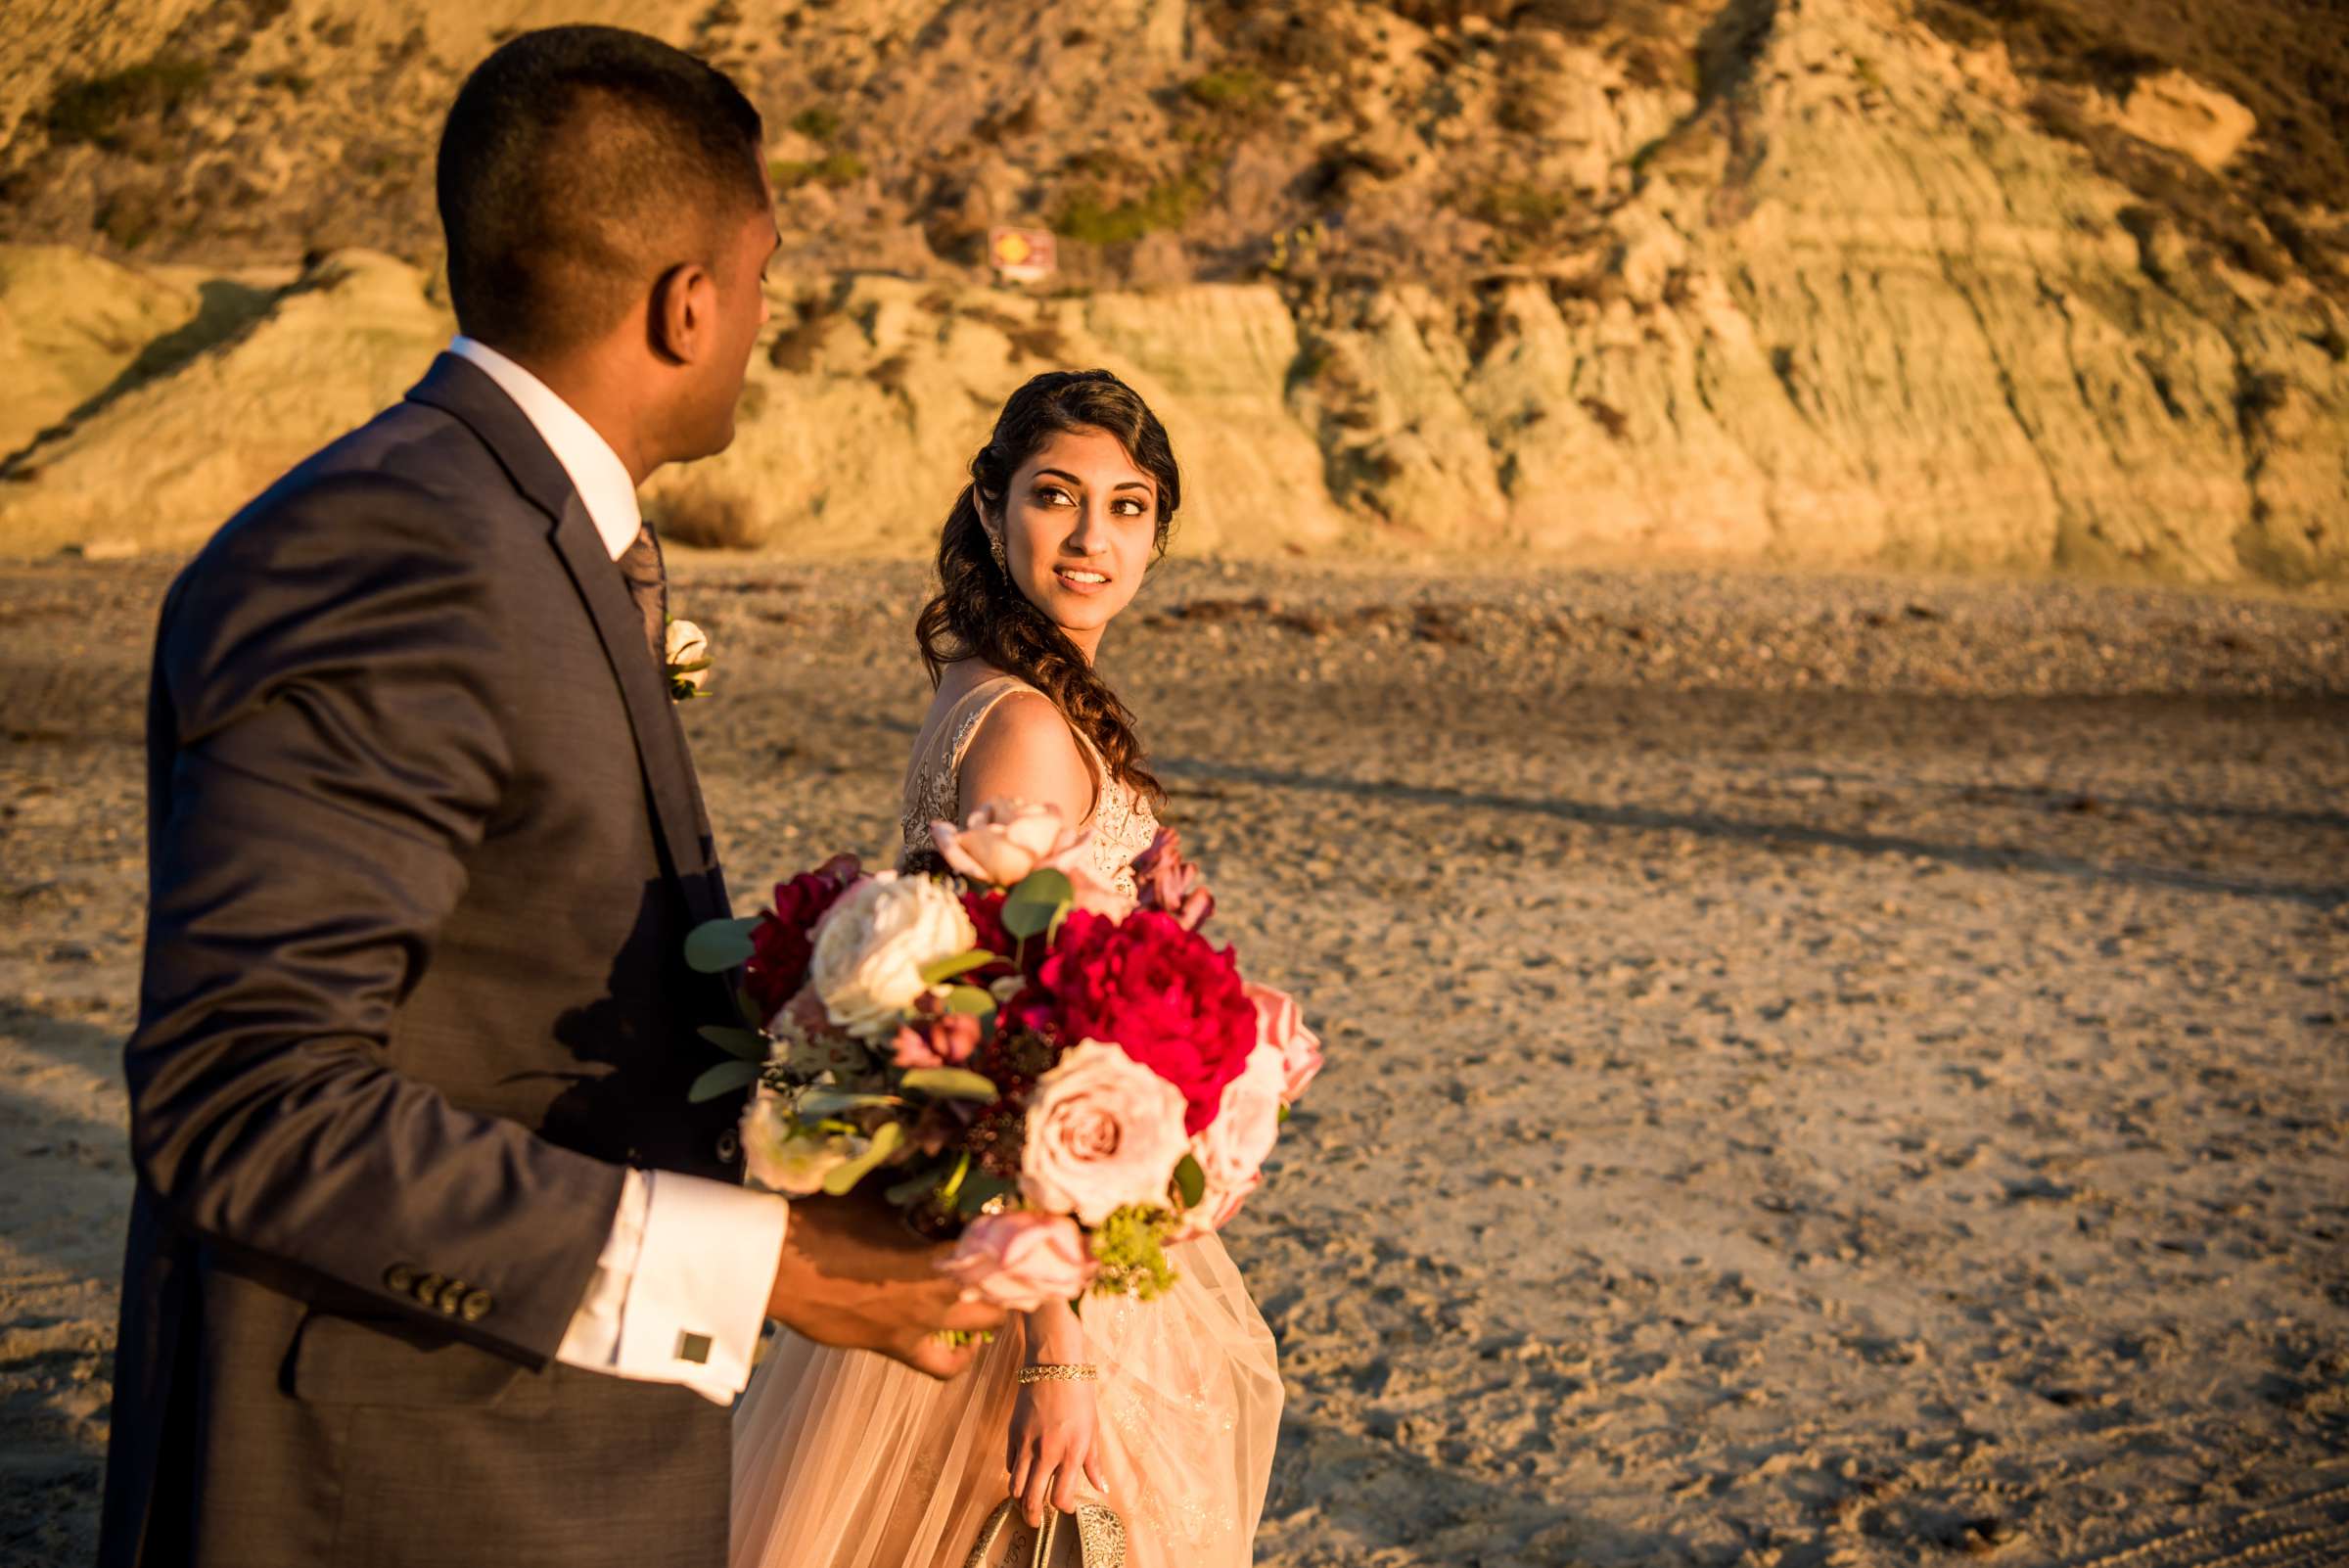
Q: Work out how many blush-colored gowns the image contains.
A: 1